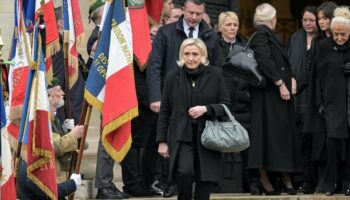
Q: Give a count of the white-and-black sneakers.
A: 1